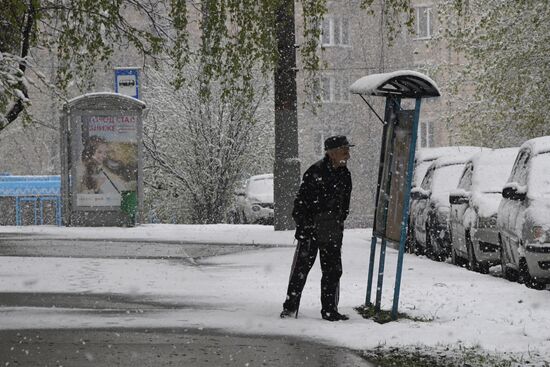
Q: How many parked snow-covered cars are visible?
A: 5